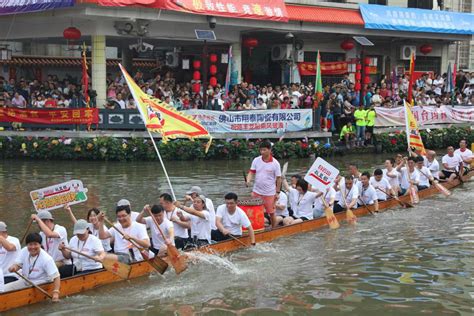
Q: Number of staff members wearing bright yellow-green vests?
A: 3